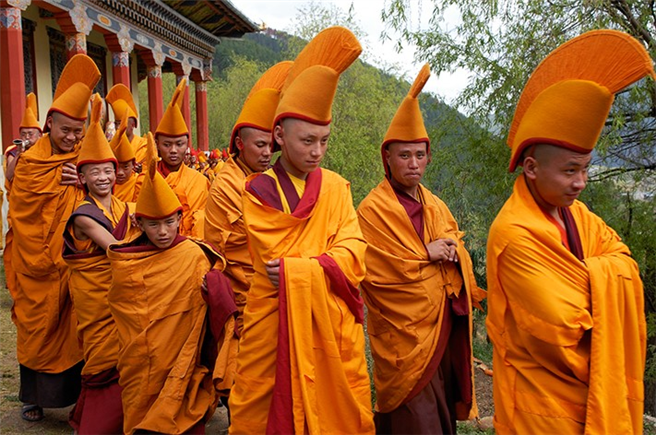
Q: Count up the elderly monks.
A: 0